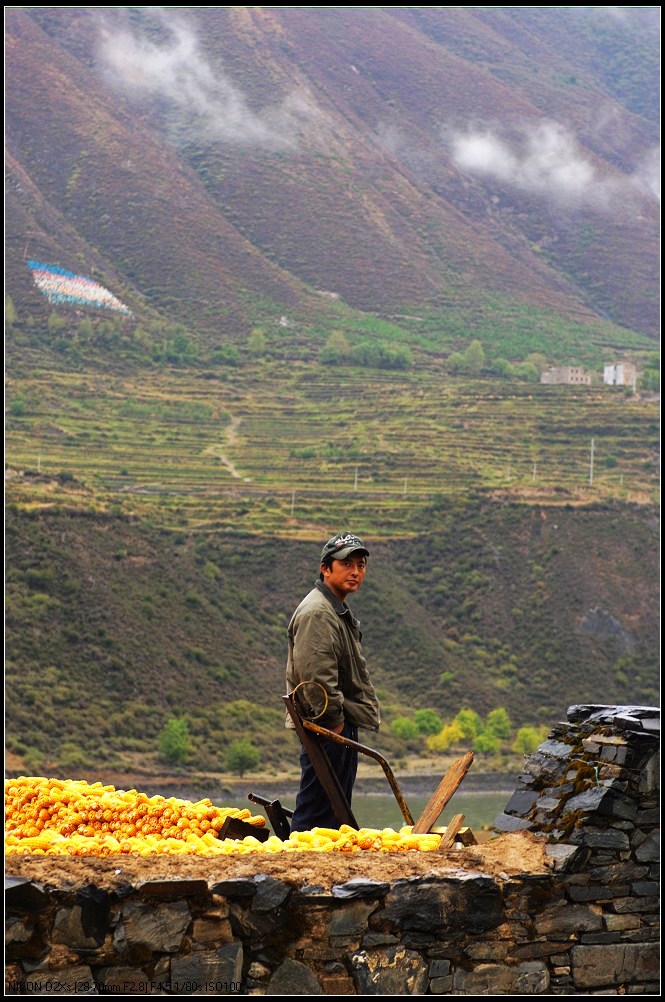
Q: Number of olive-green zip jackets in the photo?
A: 1